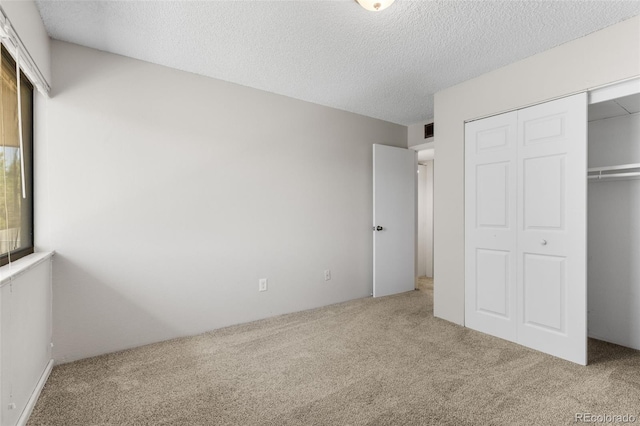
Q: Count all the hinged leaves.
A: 3